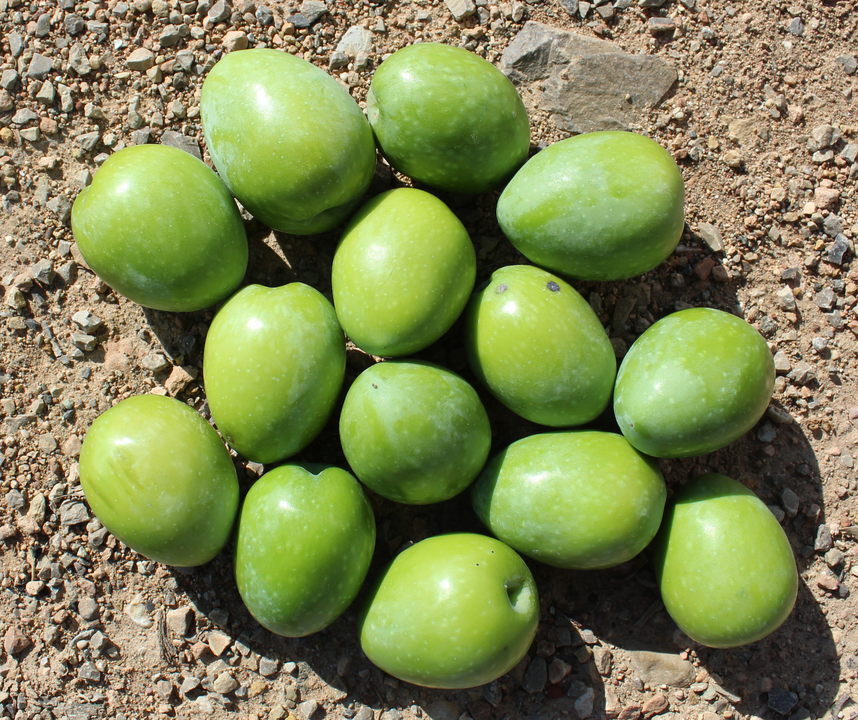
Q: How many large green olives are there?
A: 14